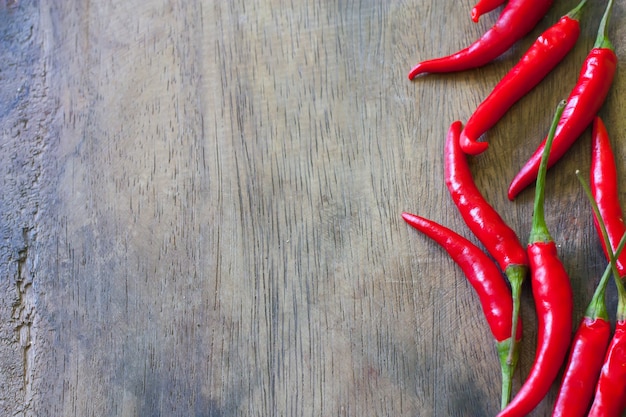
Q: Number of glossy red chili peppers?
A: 10